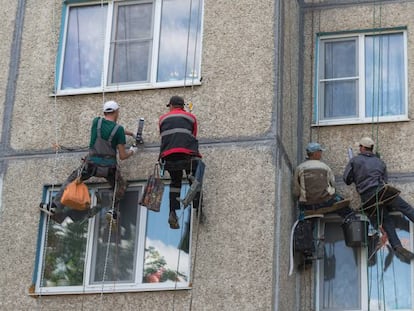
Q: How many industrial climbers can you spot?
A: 4